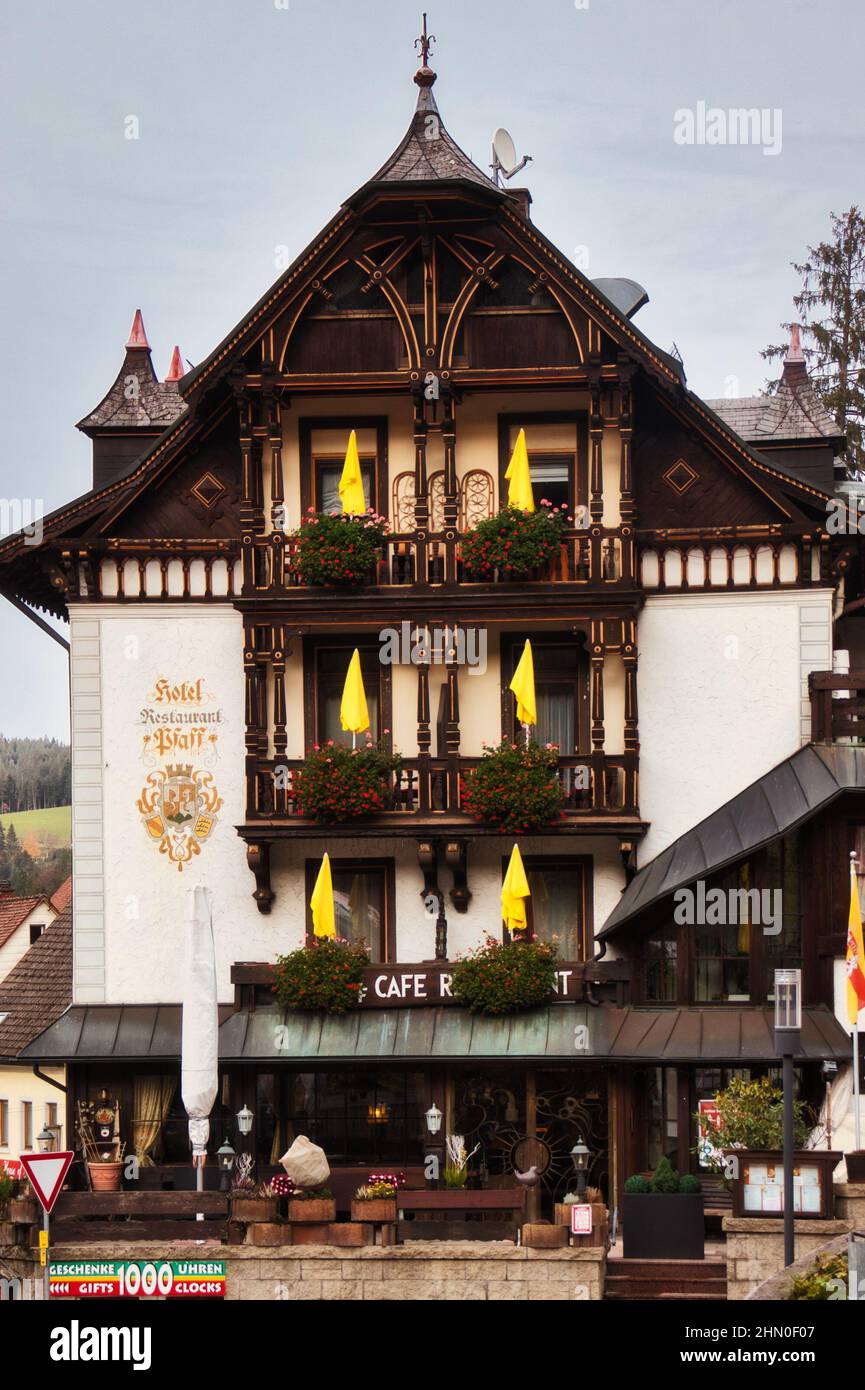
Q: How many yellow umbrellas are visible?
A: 6